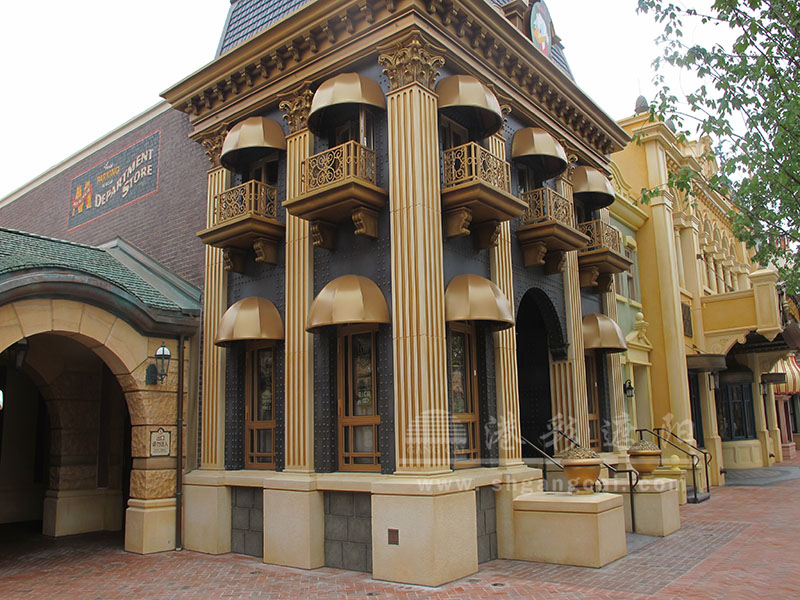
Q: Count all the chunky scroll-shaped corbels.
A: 10